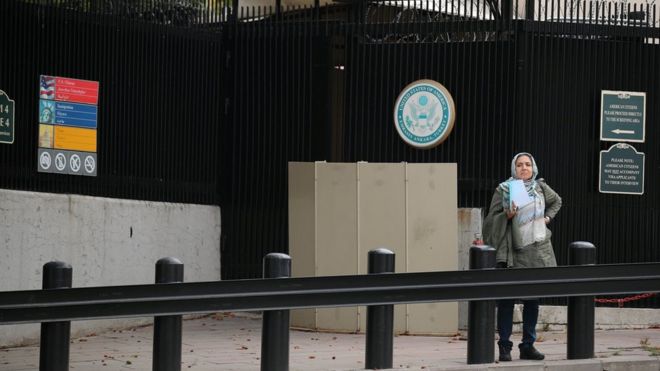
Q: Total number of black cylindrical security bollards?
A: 6